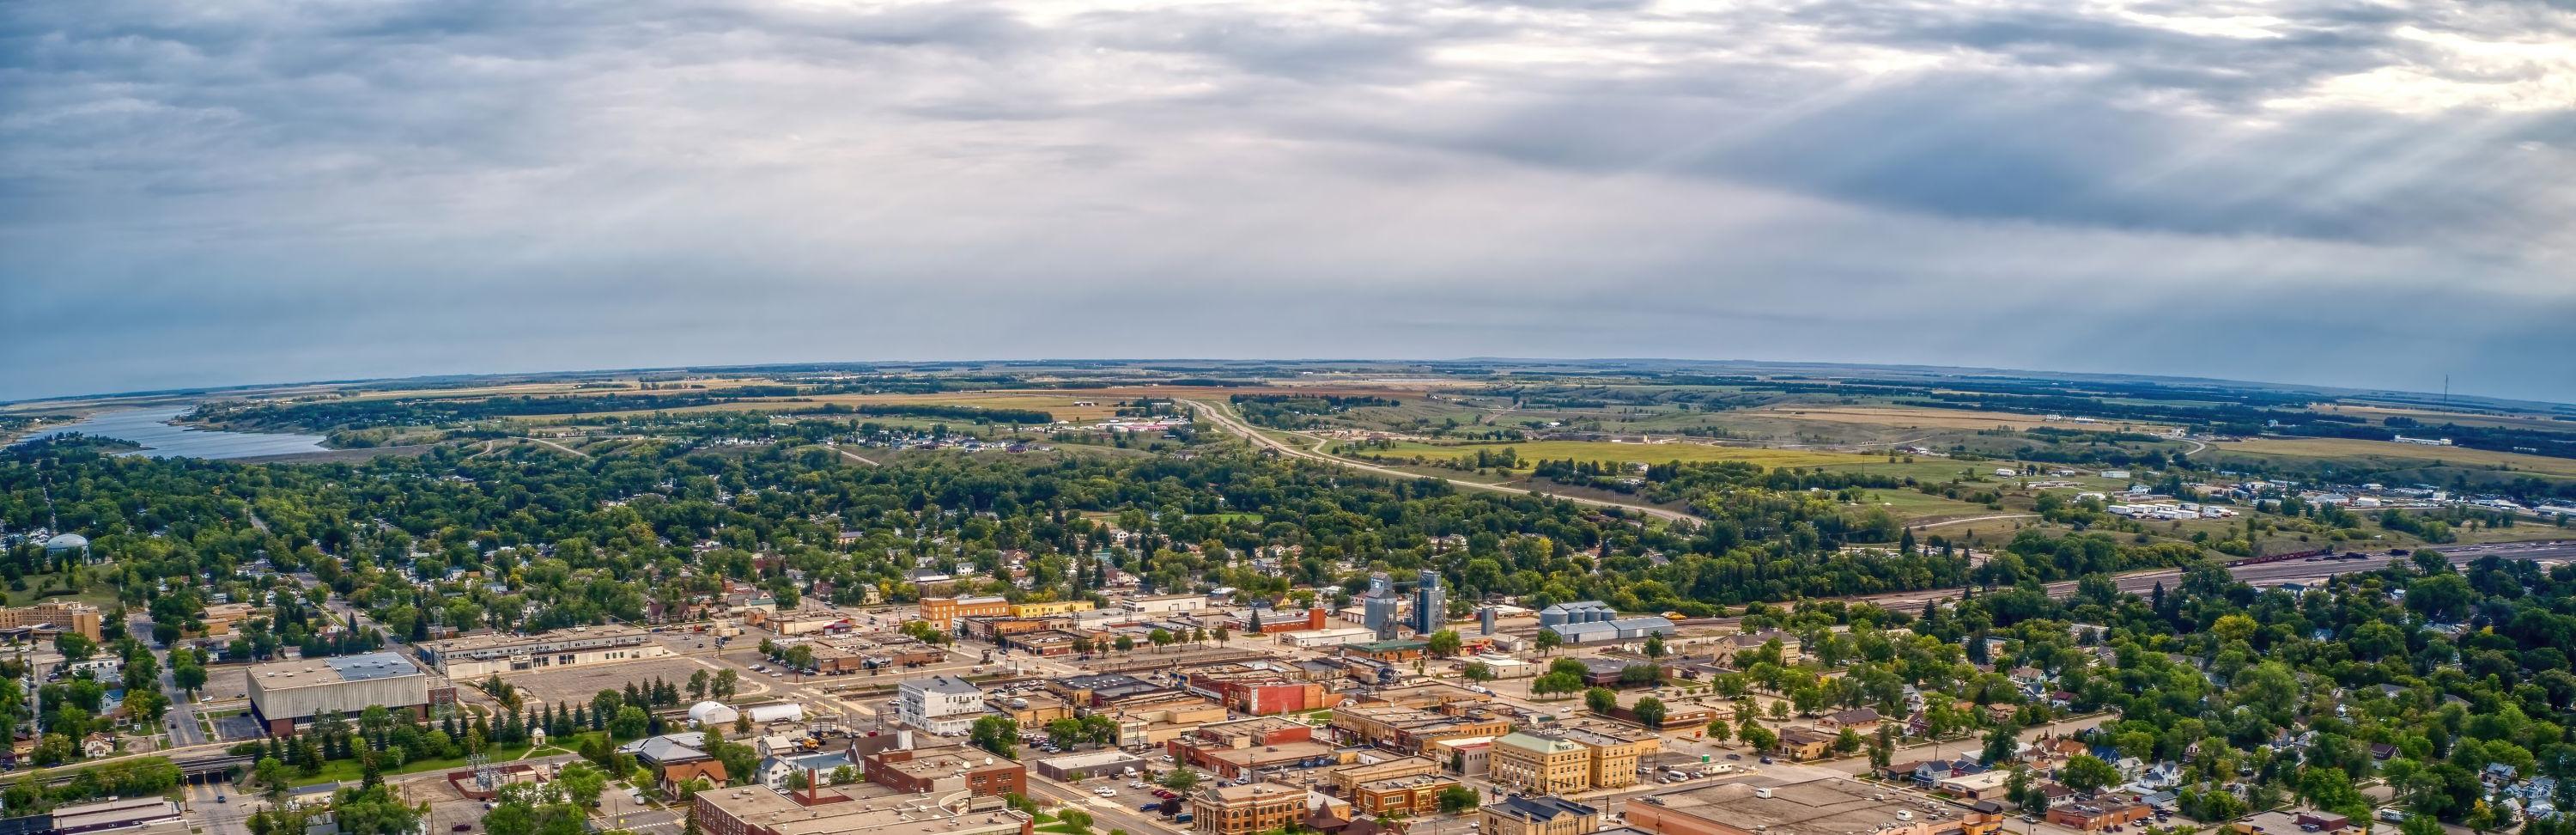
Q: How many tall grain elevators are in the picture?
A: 2